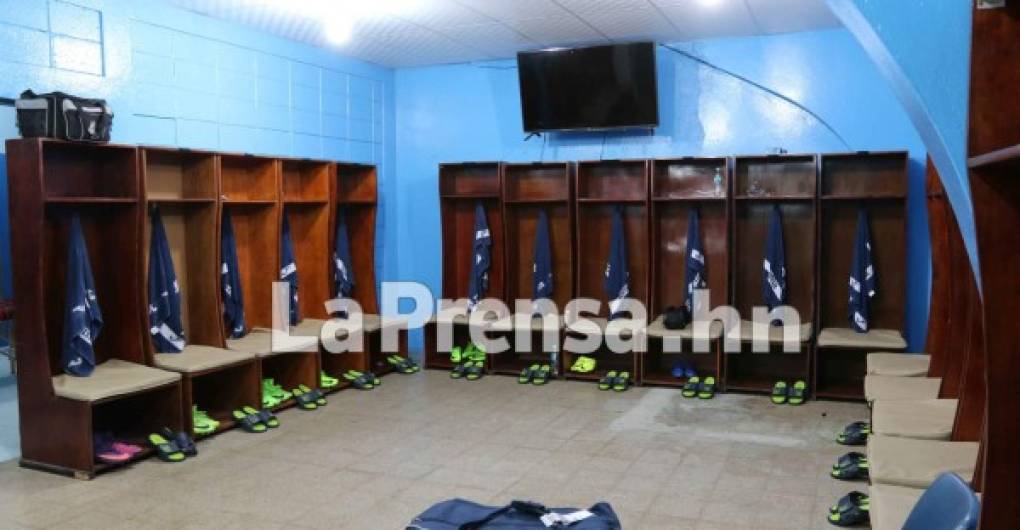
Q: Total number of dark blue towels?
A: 11